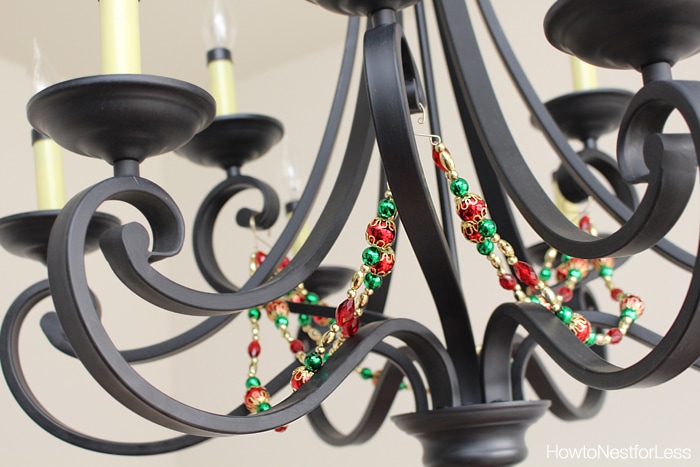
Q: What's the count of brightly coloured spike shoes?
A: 0